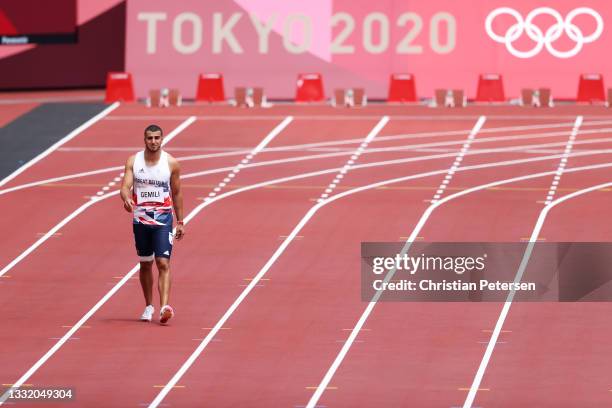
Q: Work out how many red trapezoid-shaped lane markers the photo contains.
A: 6